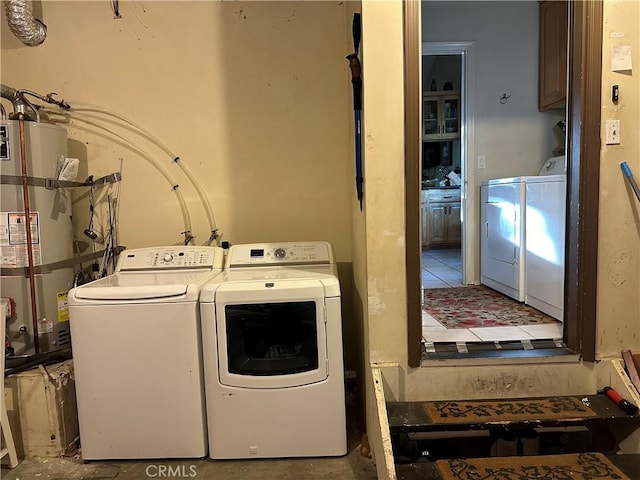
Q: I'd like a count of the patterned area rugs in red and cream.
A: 1